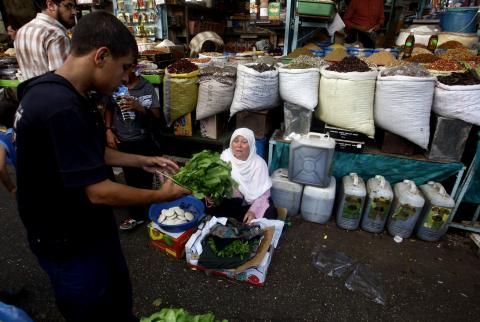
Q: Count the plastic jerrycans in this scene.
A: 7